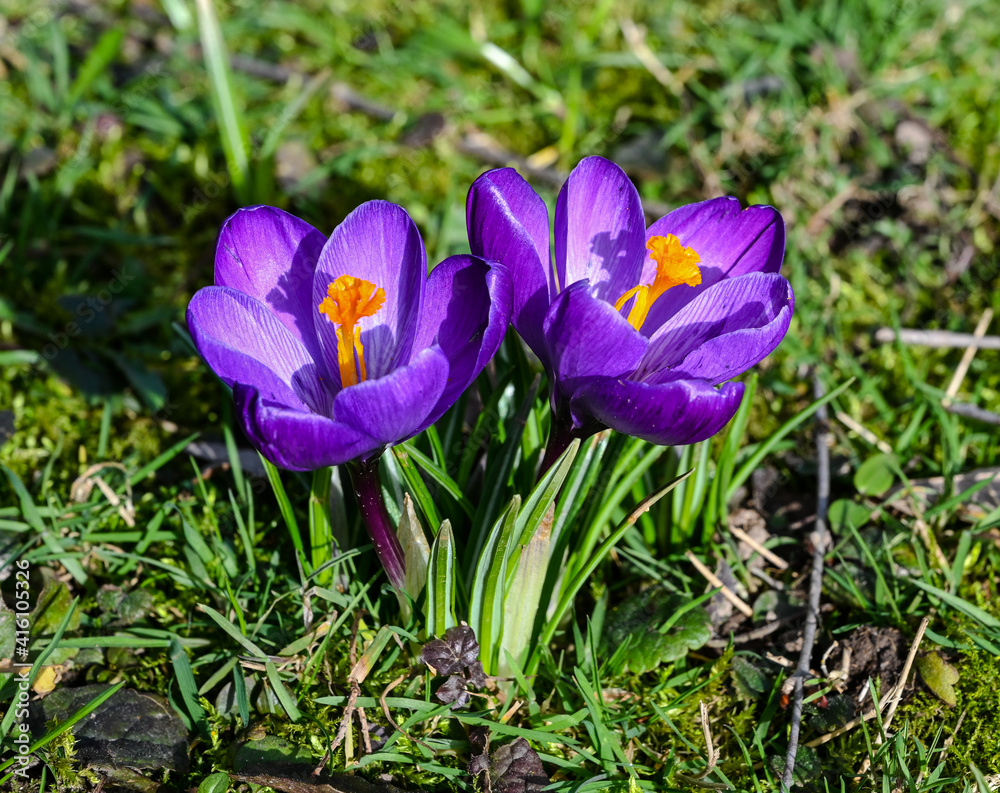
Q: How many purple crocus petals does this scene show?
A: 12